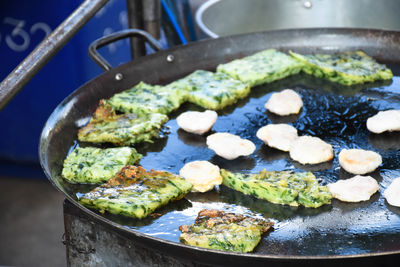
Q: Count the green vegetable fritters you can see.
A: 9